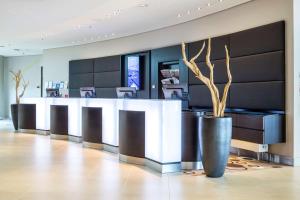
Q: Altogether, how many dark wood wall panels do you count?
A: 12